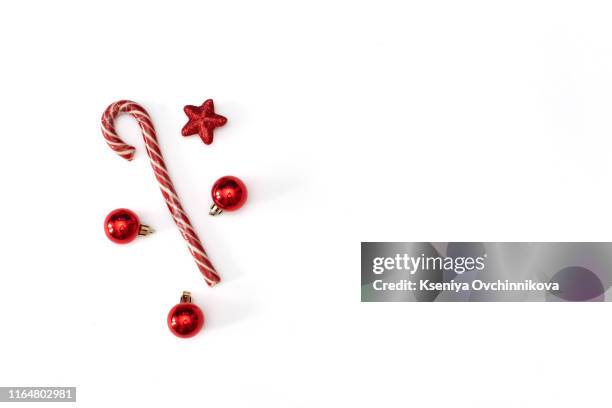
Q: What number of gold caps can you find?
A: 3